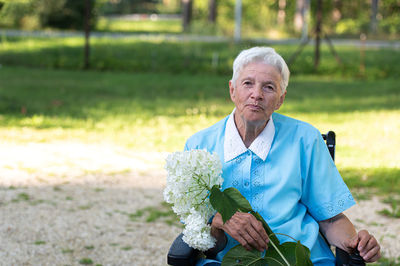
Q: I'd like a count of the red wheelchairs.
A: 0